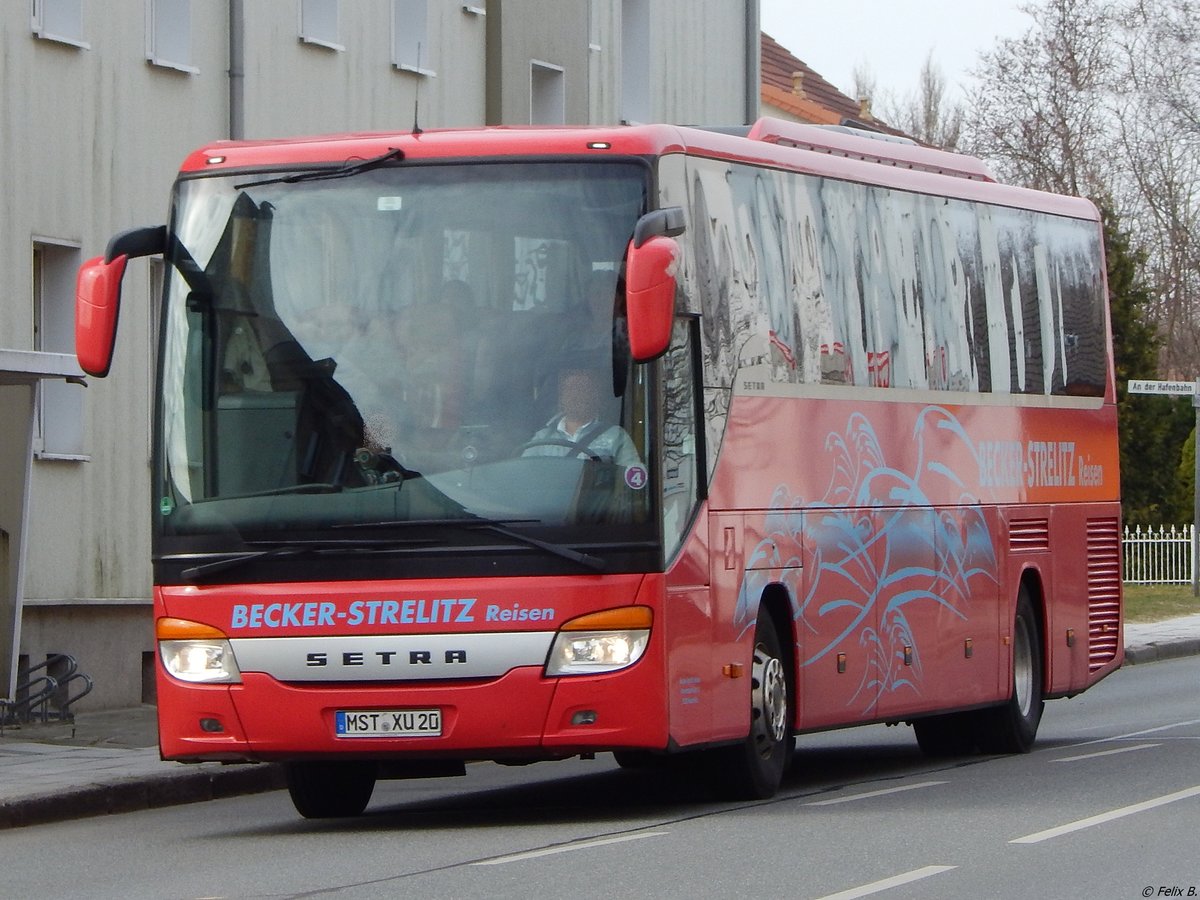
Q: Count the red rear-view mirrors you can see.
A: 2